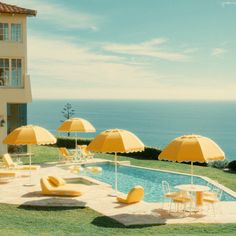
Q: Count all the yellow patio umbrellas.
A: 4